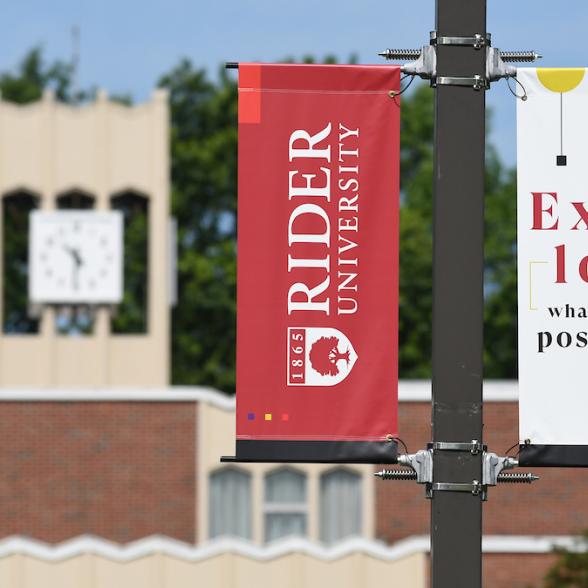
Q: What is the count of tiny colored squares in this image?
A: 3